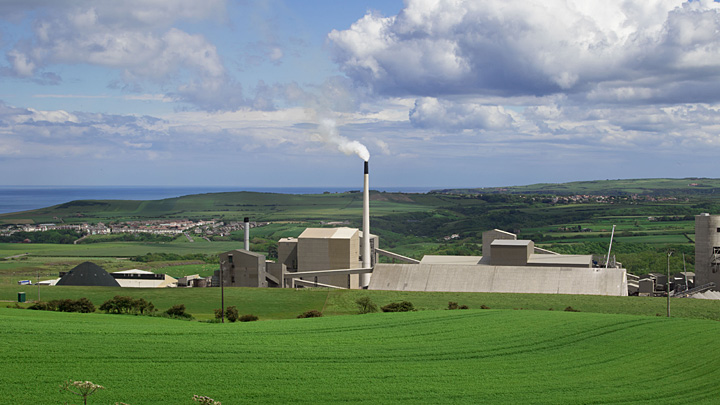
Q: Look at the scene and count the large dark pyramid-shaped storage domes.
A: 1